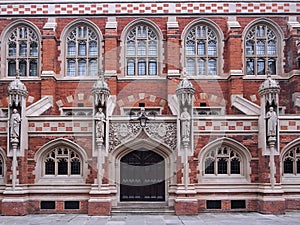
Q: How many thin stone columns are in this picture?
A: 4